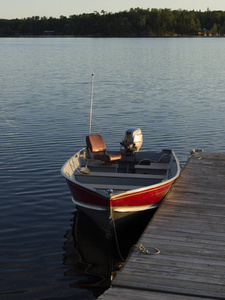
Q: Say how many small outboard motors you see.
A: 1